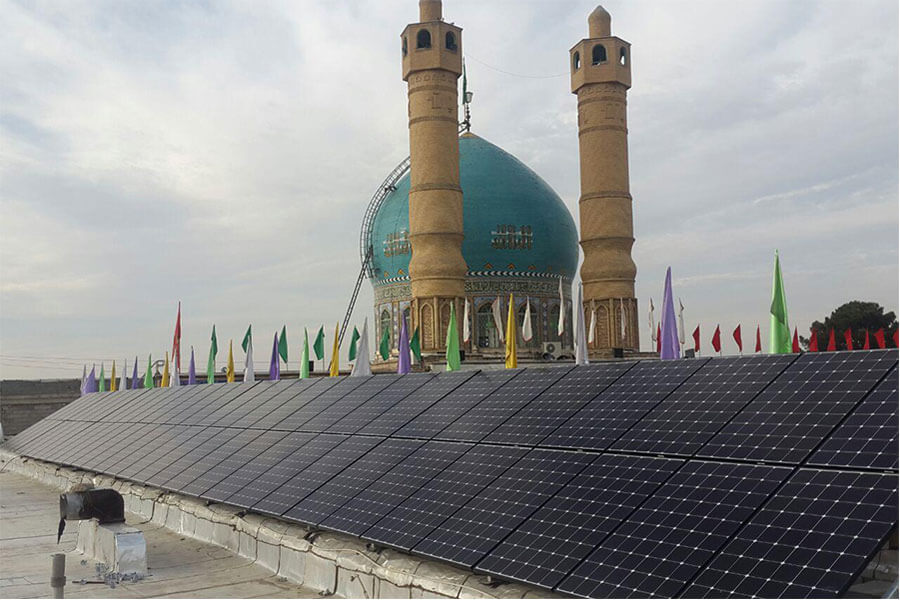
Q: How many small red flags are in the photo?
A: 12